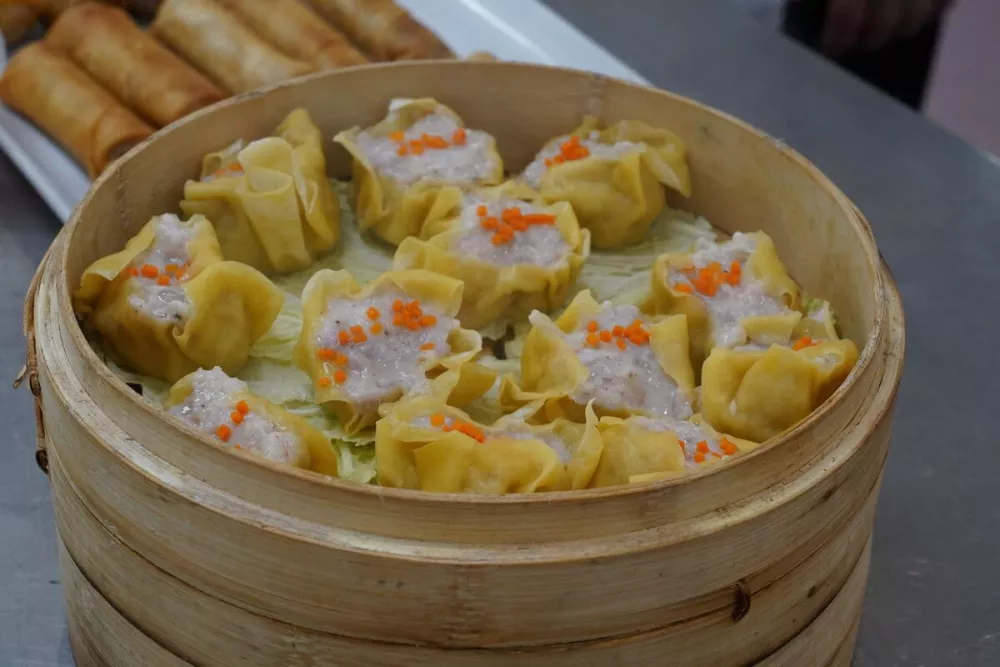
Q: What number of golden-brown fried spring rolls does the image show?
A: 5